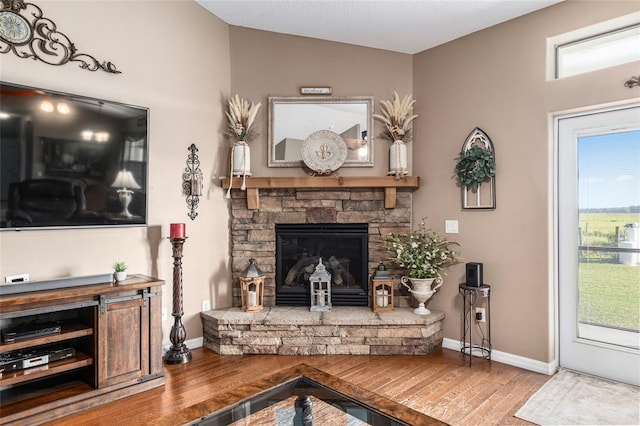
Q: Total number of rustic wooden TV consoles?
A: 1